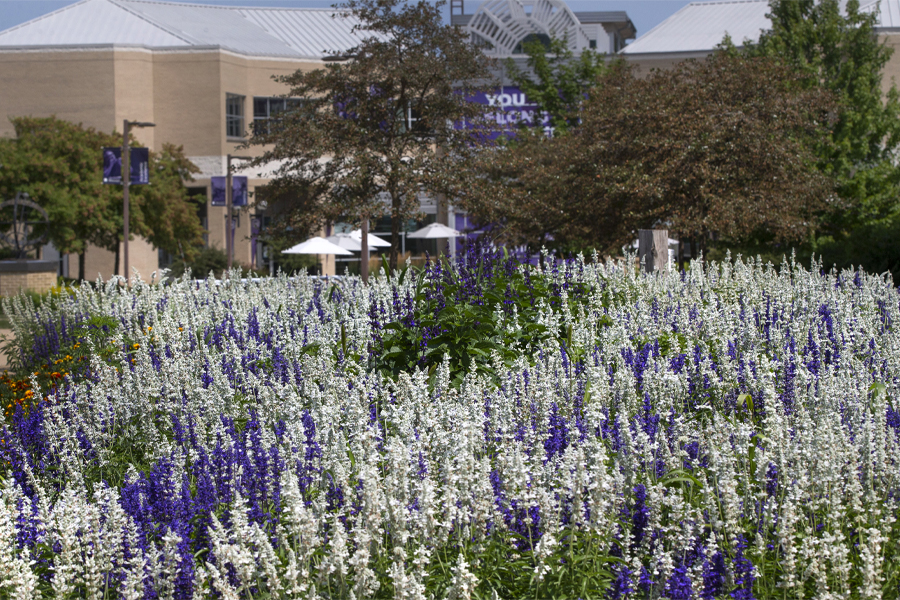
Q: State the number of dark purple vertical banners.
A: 4